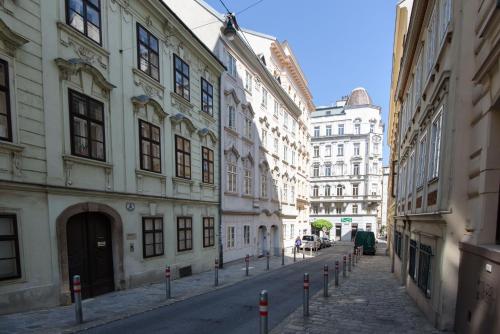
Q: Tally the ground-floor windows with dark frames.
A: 4